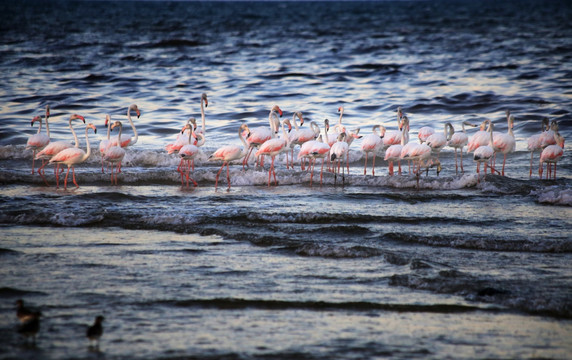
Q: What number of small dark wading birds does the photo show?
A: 3